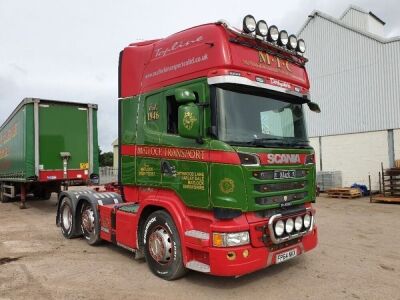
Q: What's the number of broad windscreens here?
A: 1